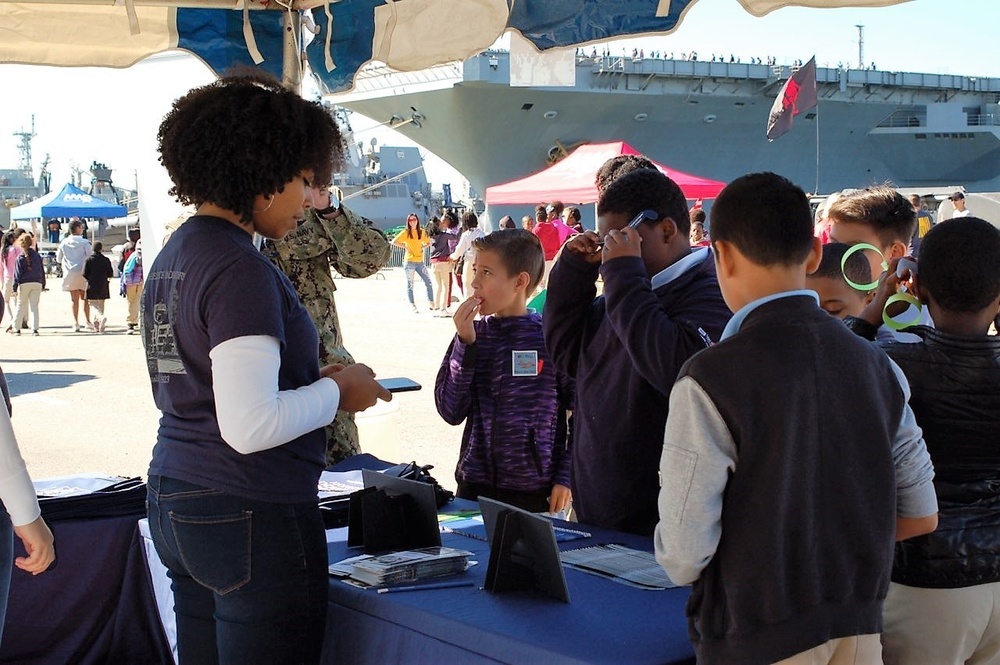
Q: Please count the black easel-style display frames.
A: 2